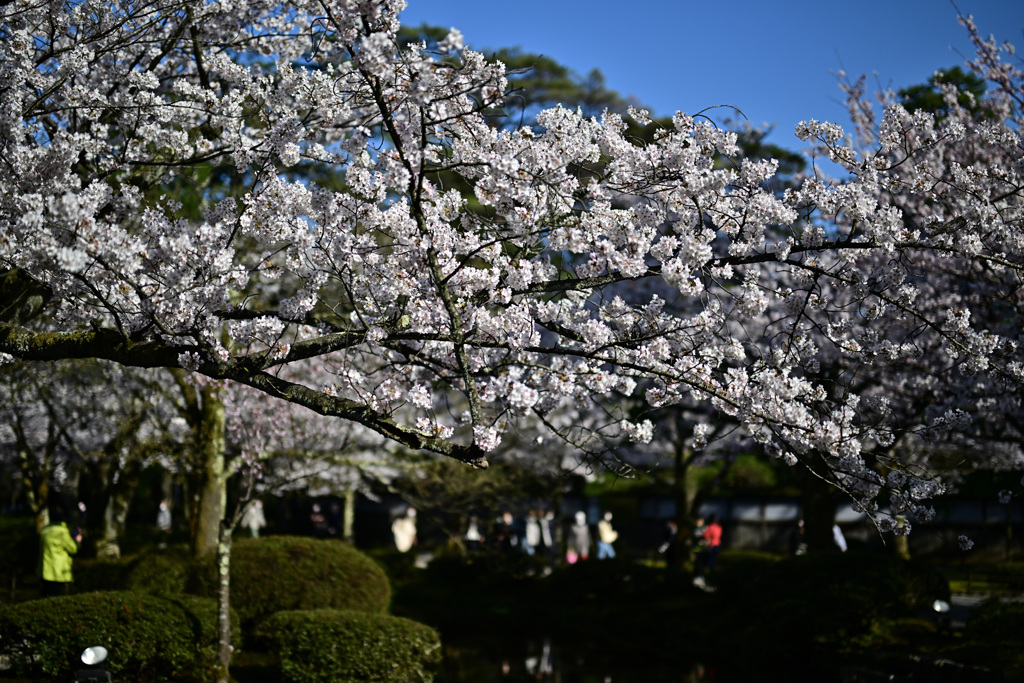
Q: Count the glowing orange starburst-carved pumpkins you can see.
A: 0